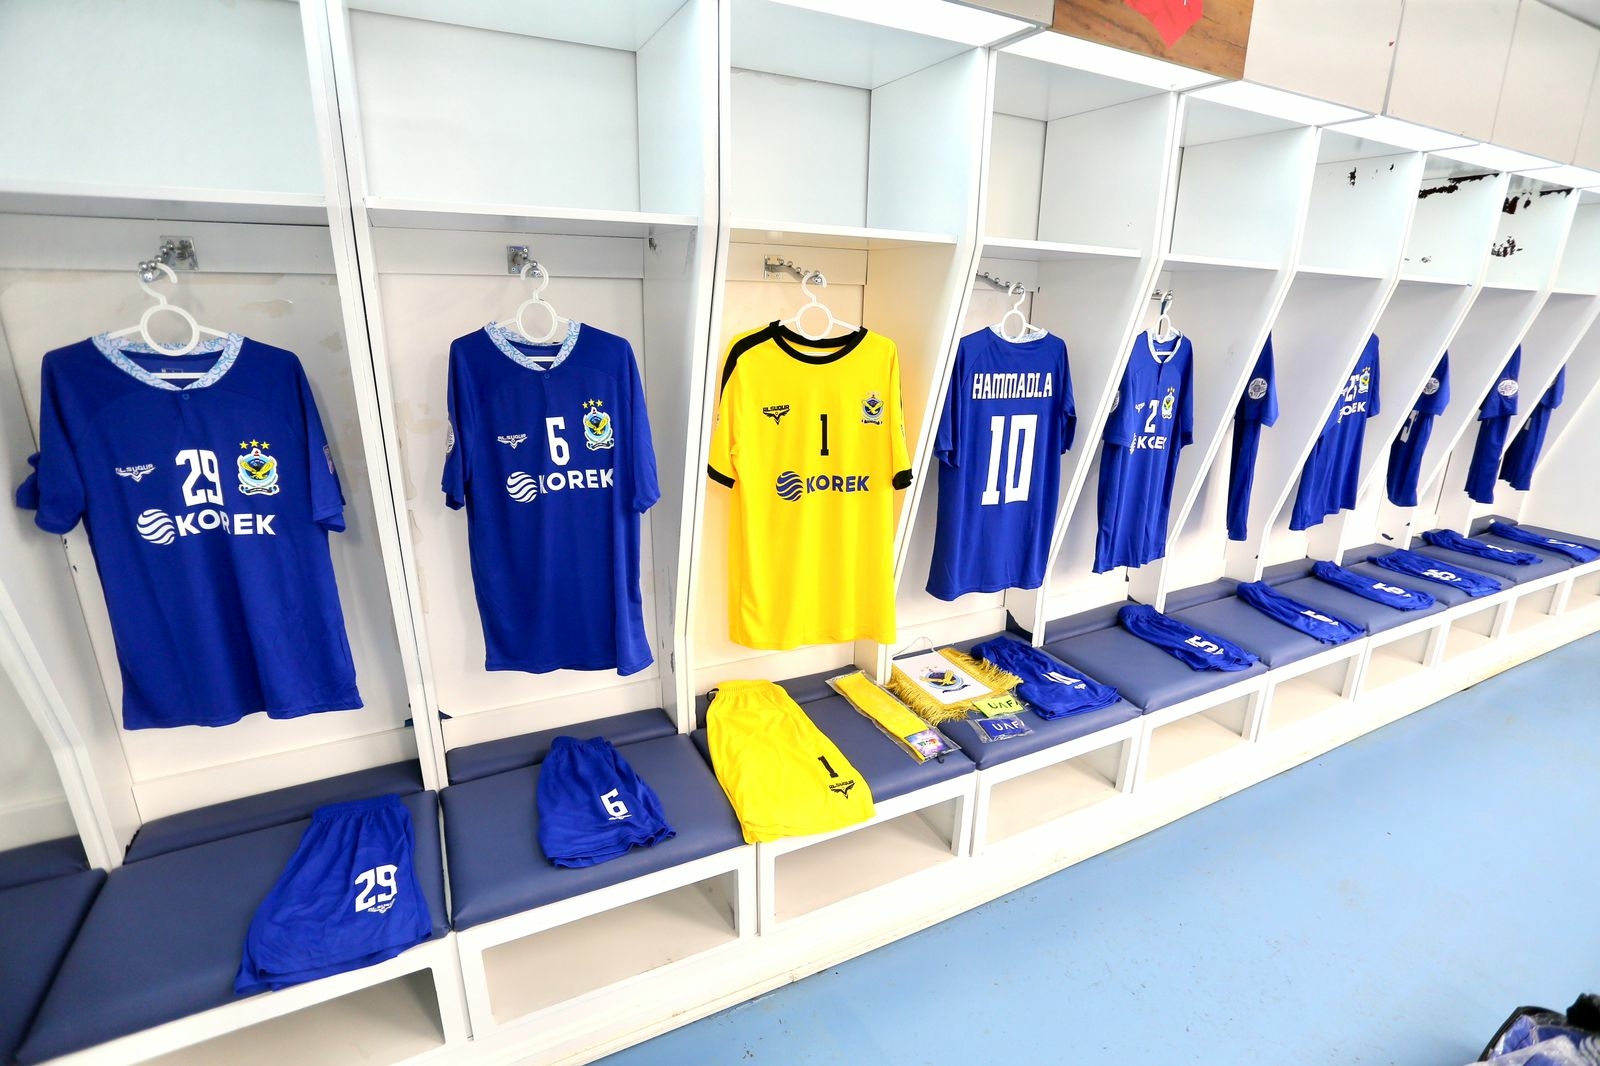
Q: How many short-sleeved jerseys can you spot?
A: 10